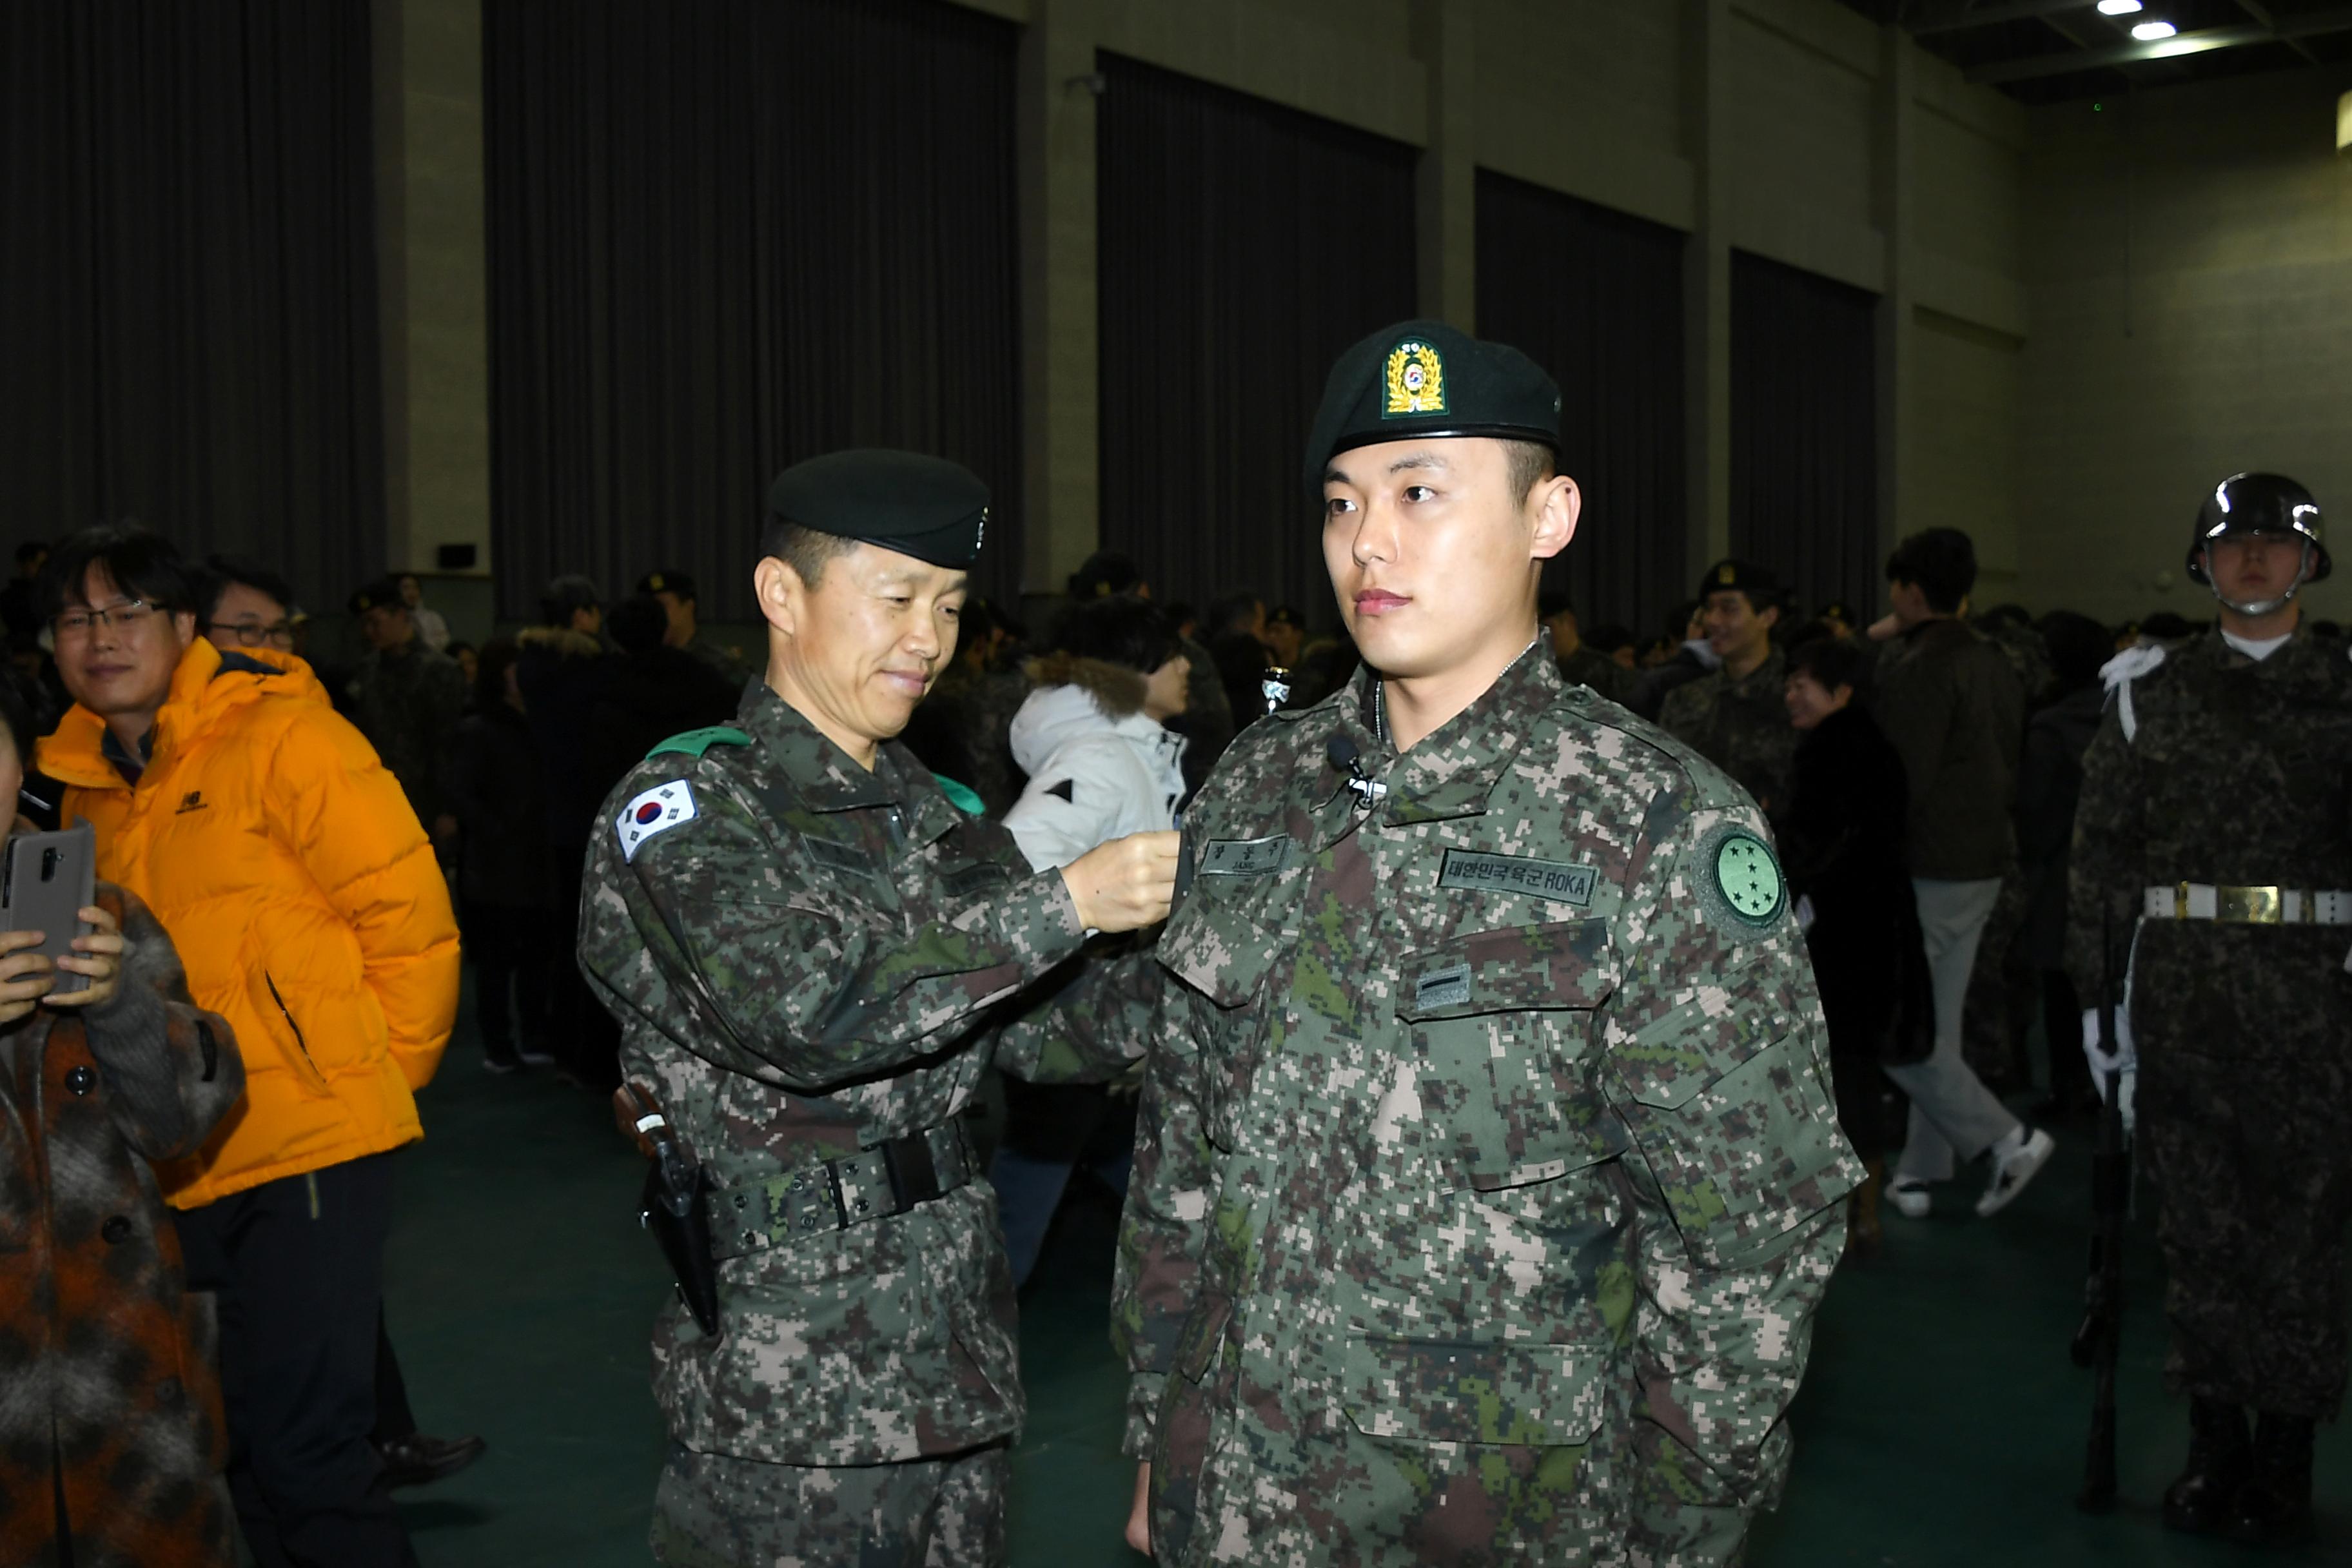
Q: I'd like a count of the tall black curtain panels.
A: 5